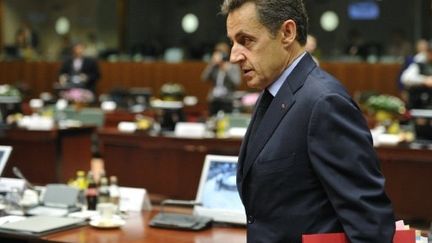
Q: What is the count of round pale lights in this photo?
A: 3